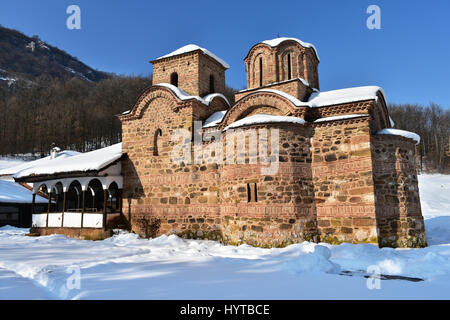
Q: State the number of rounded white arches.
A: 5